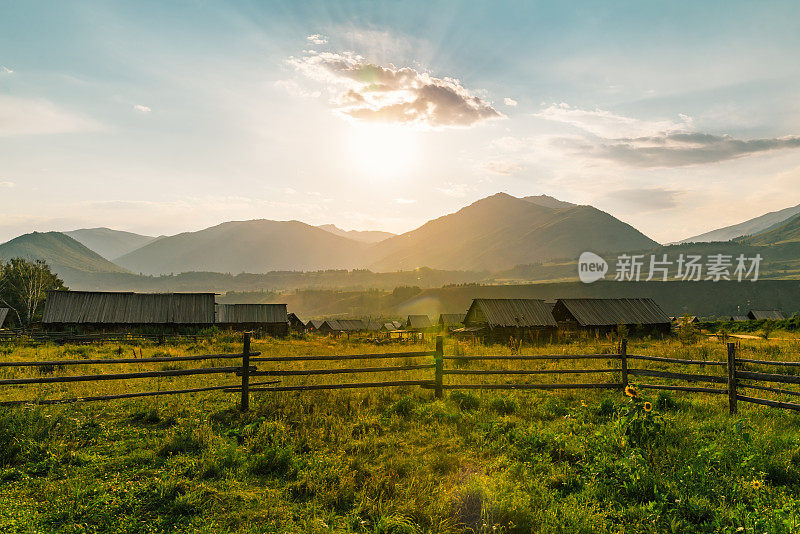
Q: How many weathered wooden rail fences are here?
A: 1